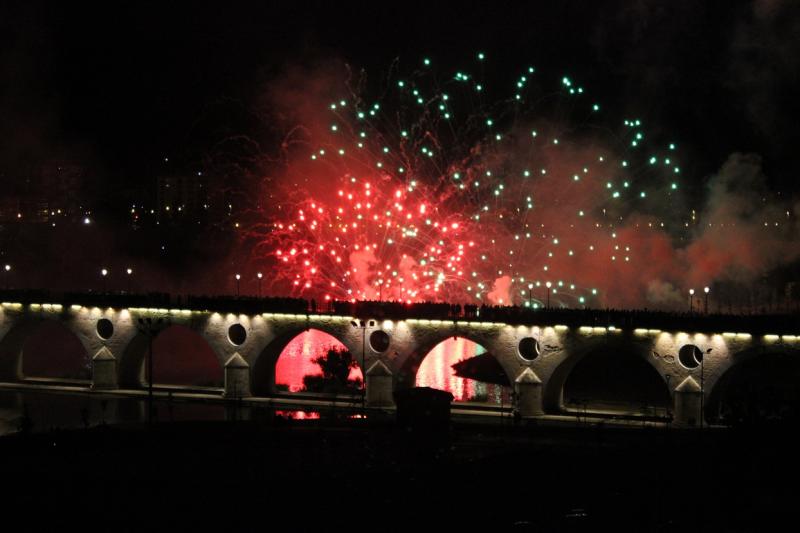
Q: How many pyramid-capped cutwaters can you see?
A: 5